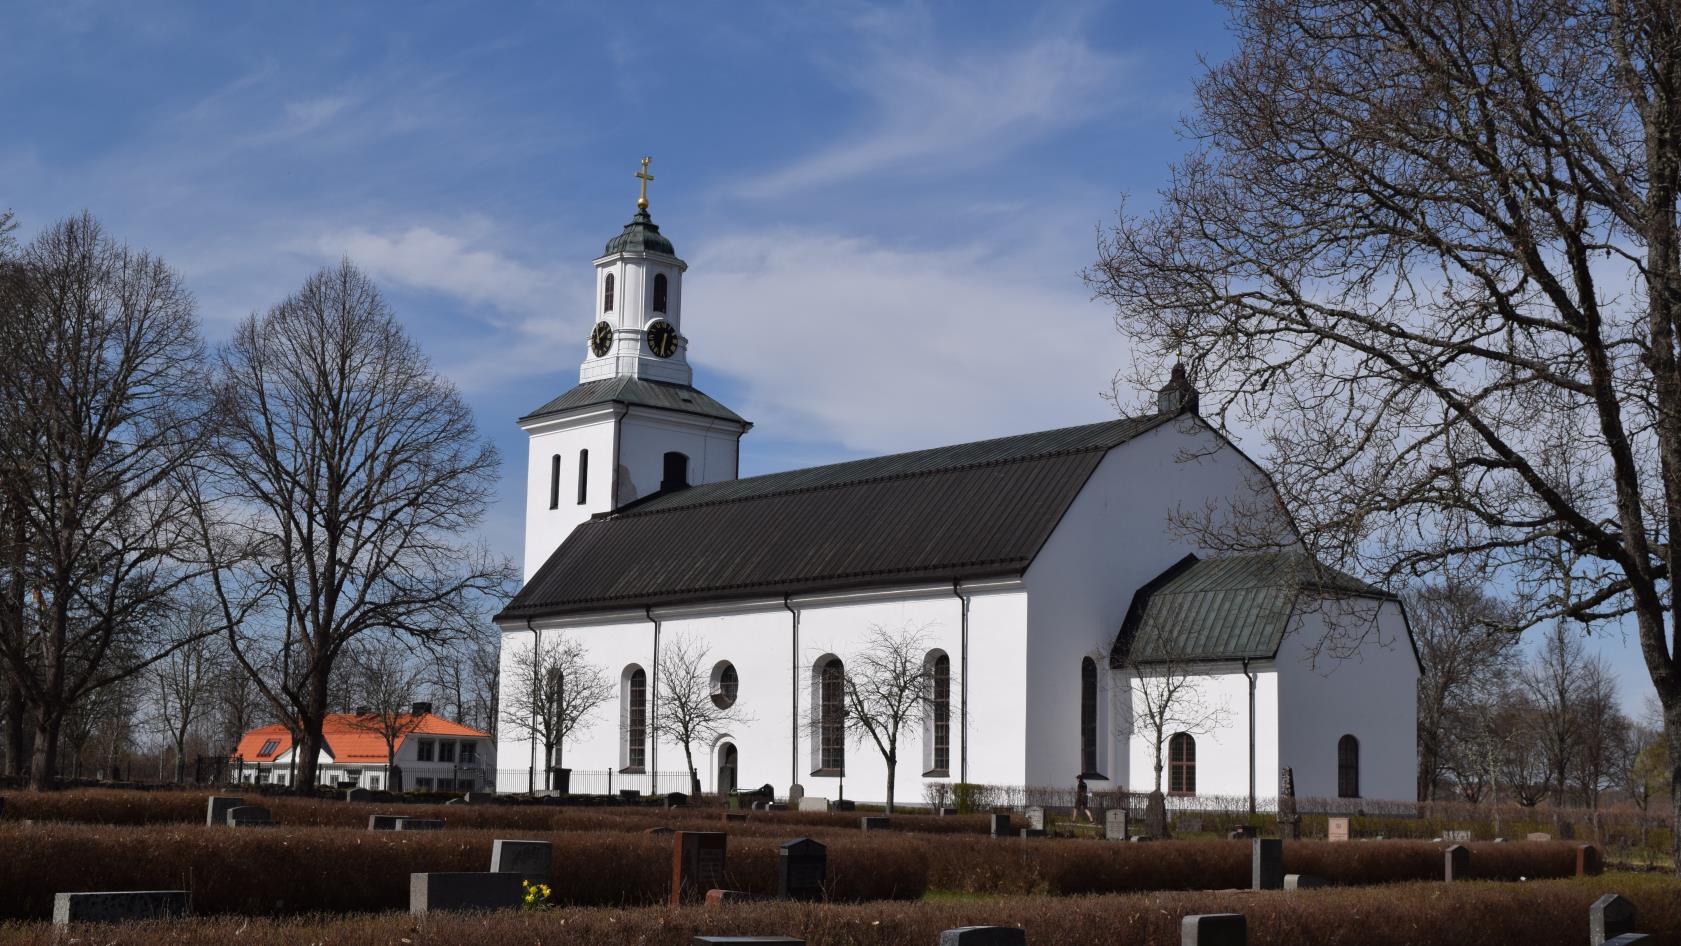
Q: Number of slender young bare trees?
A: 4